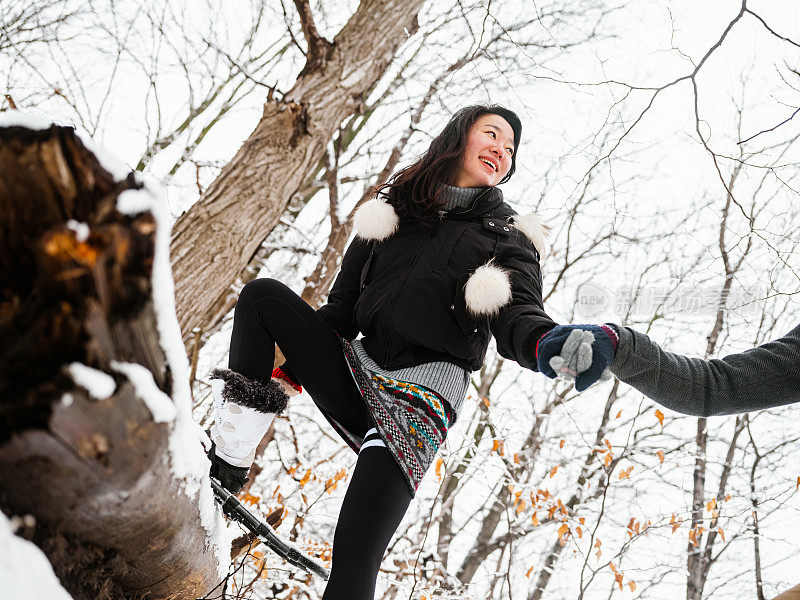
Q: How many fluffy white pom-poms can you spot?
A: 3